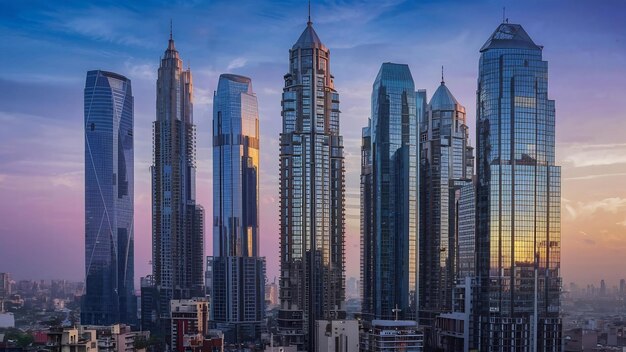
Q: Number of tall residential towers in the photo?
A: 7